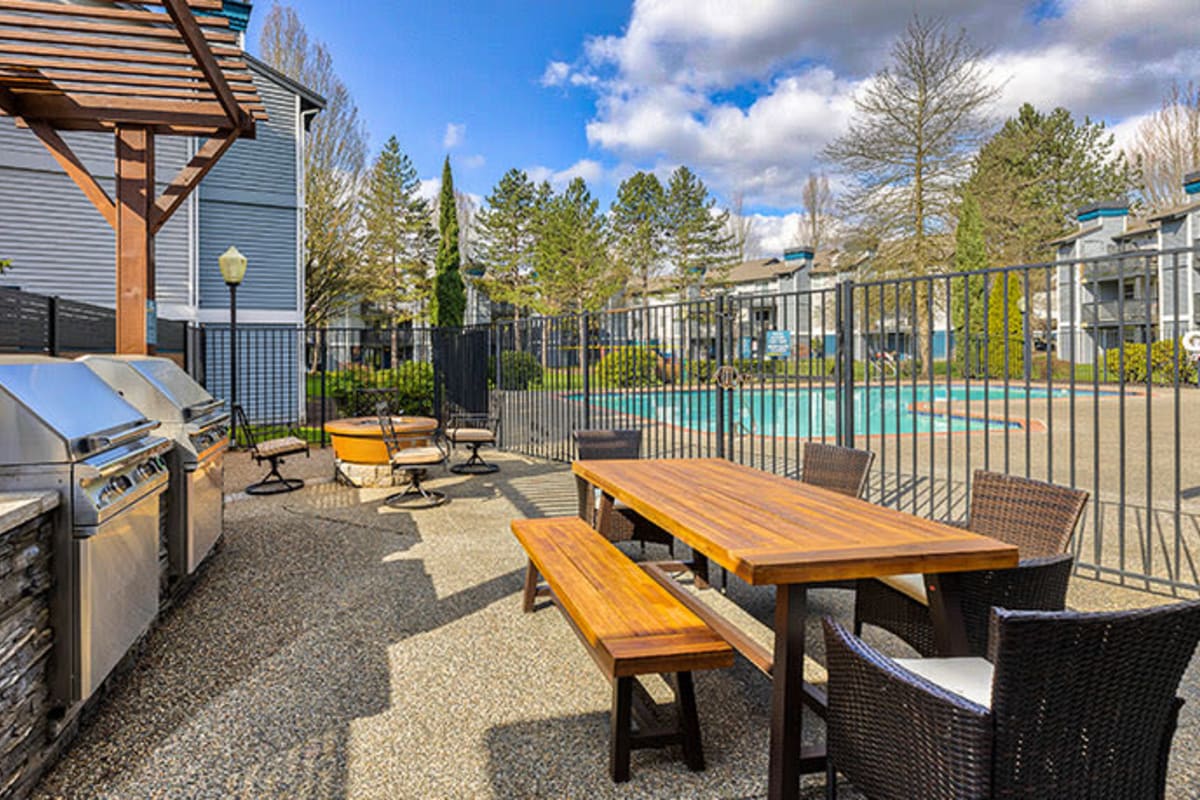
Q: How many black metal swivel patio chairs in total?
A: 4